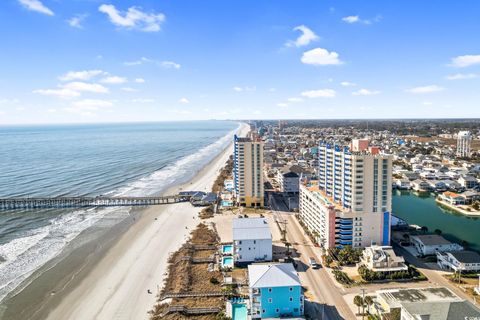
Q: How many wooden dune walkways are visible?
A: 4